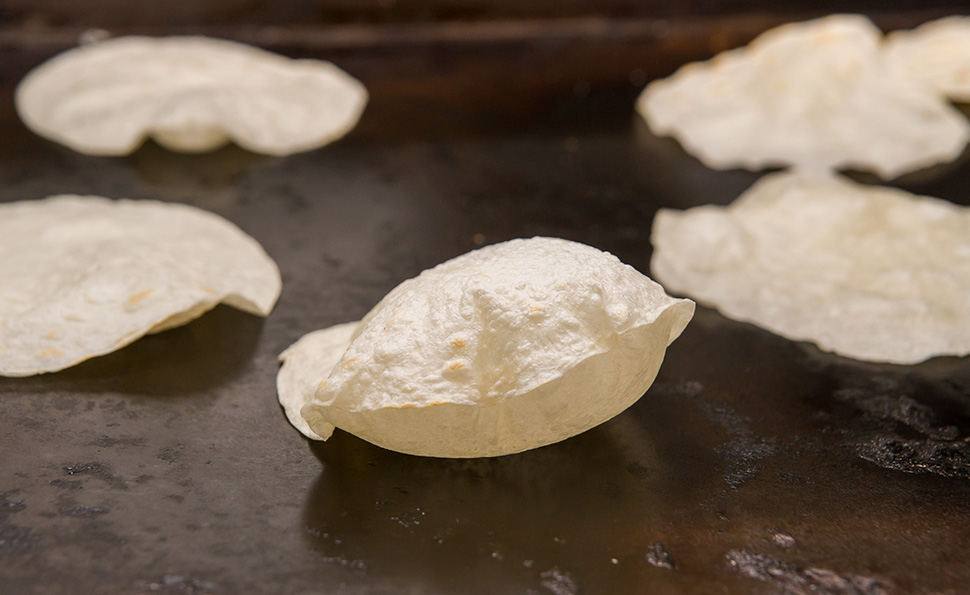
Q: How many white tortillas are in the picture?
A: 6